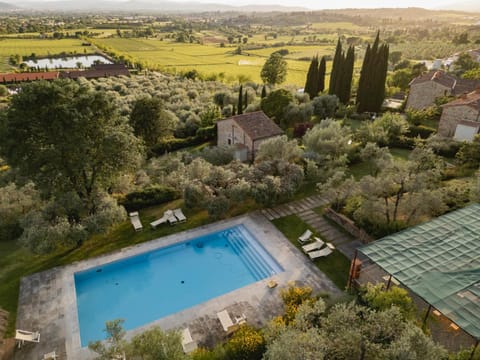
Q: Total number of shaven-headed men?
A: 0